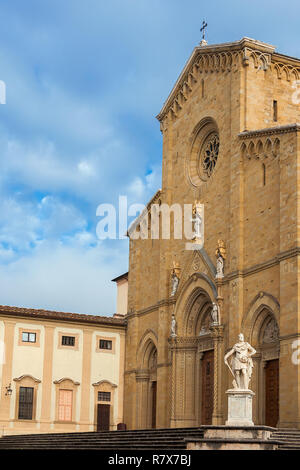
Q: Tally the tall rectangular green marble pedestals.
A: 0